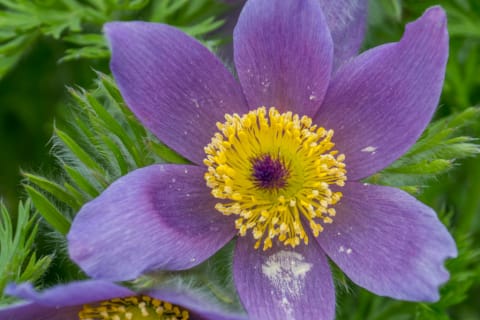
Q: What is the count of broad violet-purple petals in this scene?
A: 6